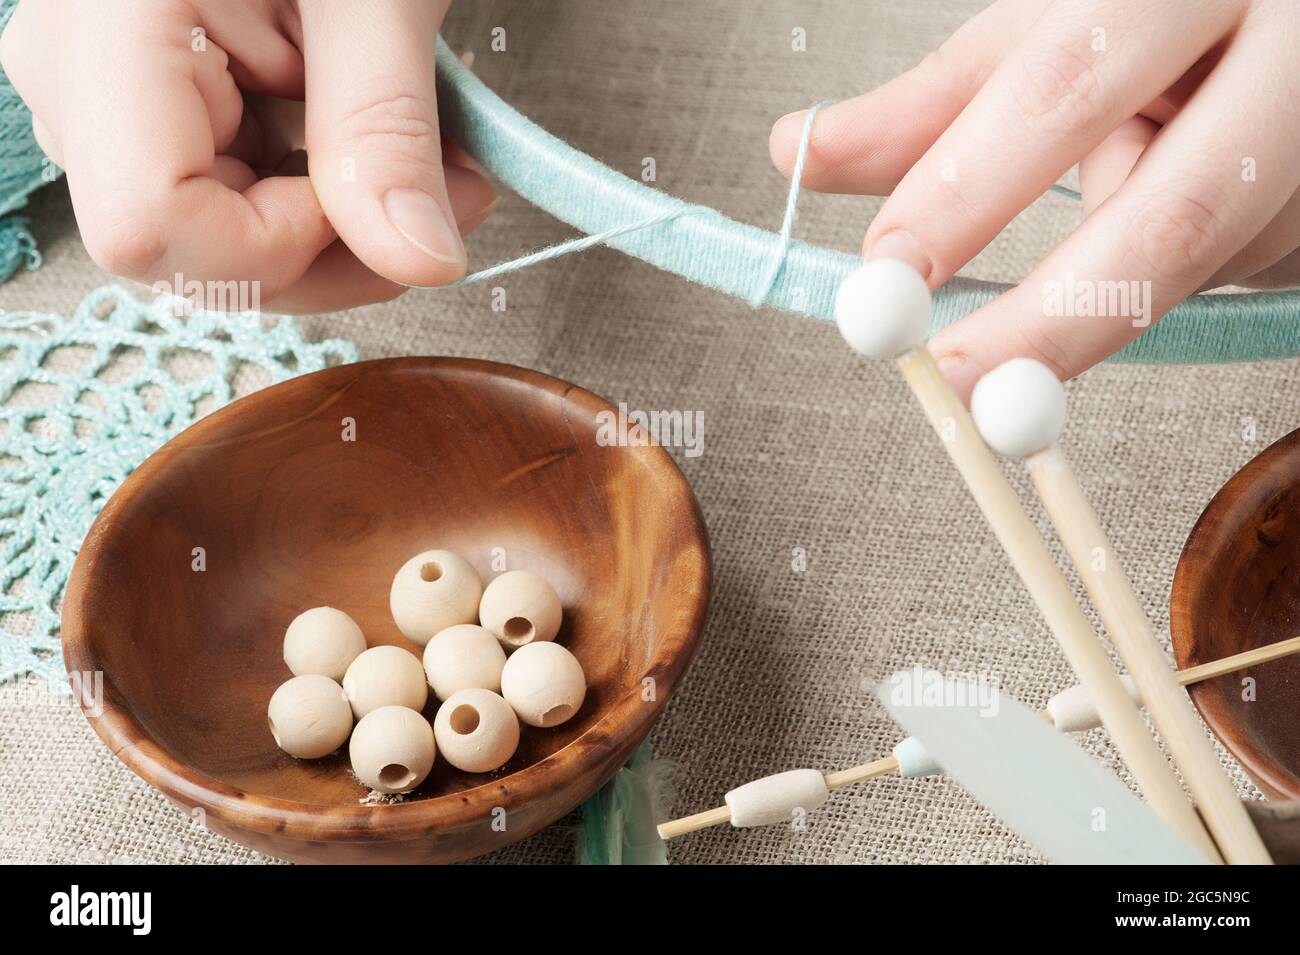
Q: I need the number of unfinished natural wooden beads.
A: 9